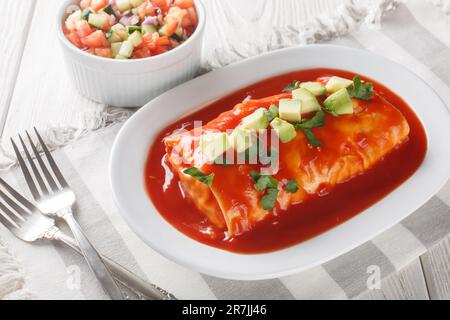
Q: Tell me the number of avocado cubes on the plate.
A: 9